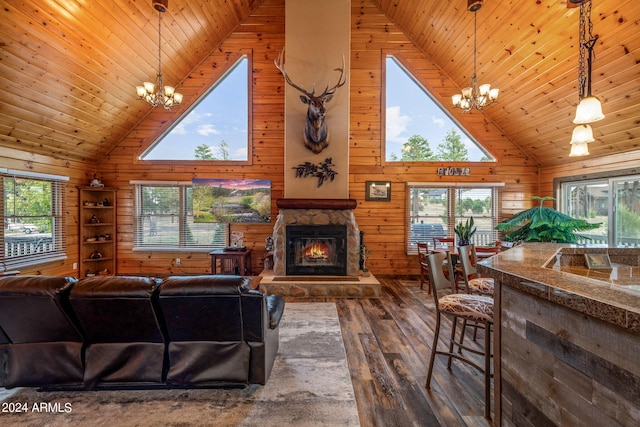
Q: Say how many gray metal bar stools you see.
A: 2